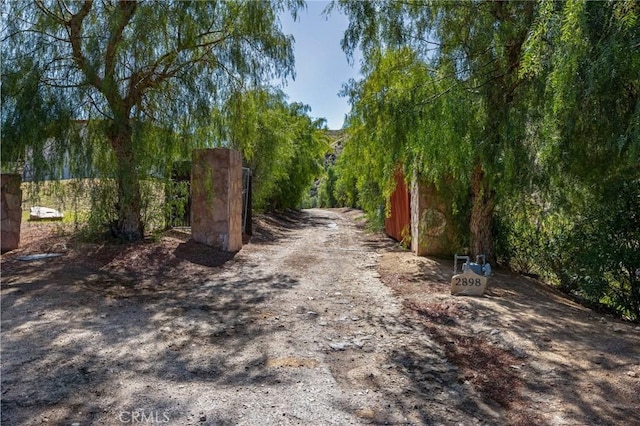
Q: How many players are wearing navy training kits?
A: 0